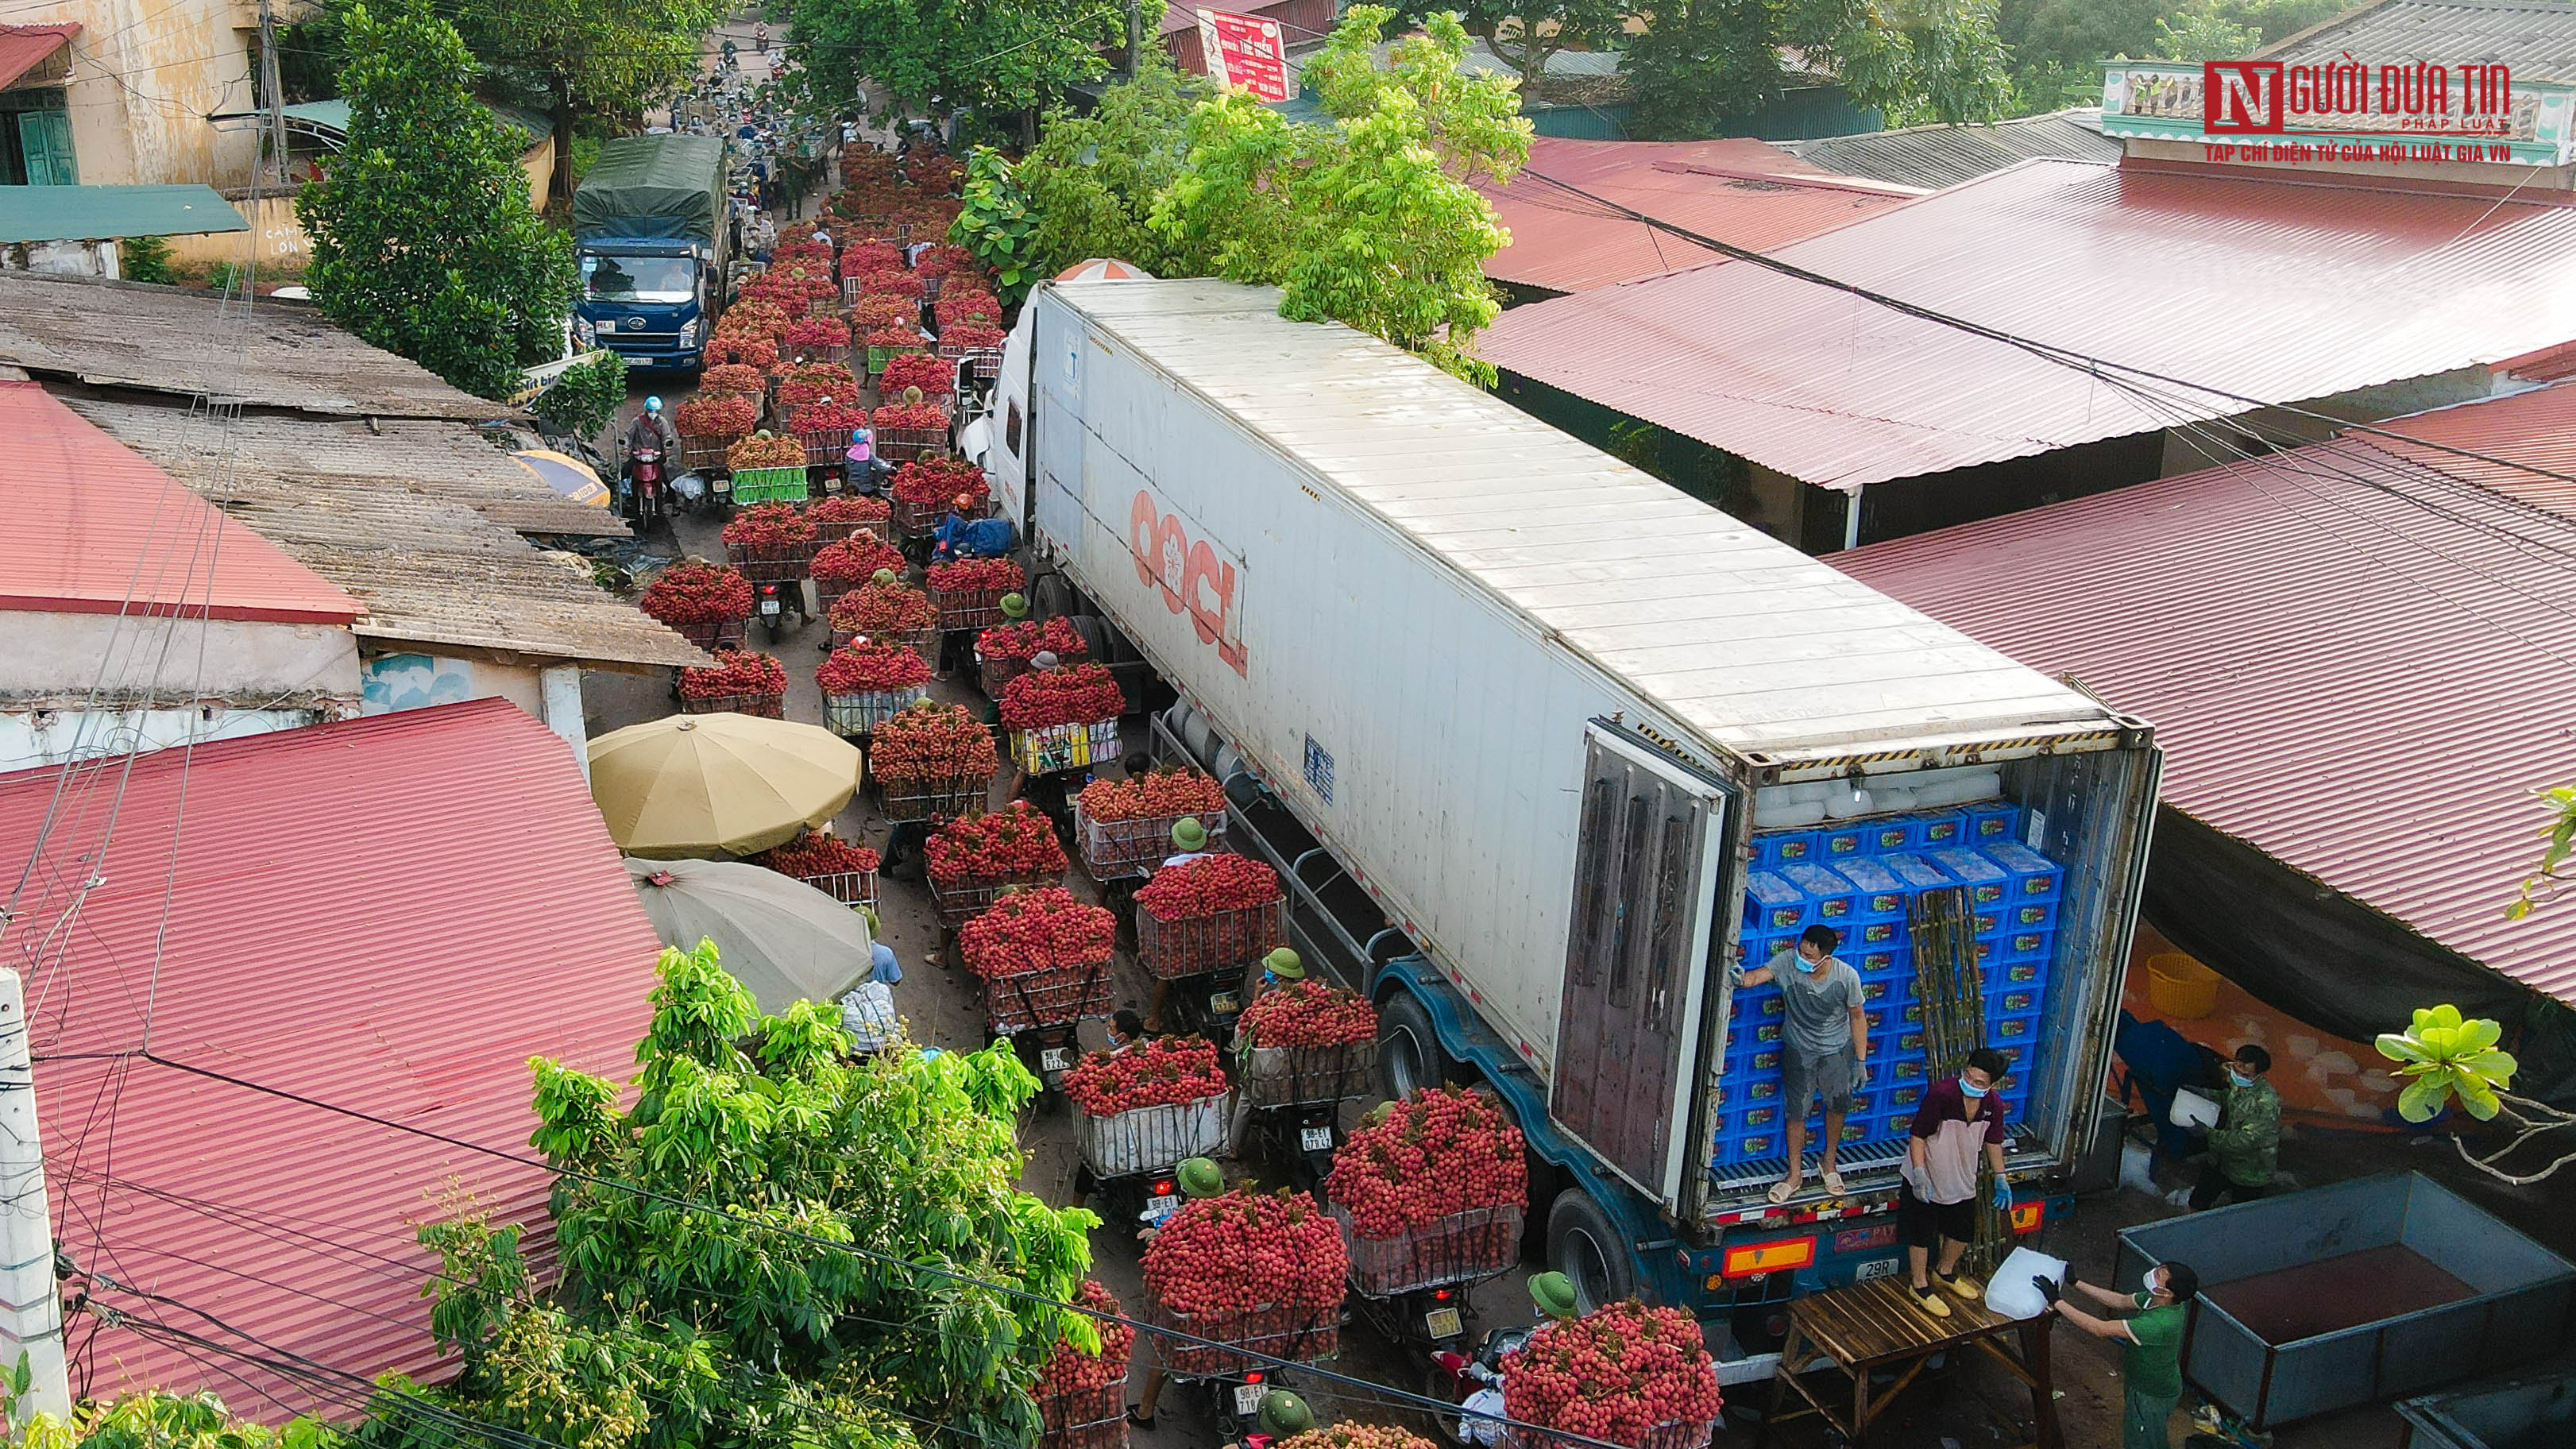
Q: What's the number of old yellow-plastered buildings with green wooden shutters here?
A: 1